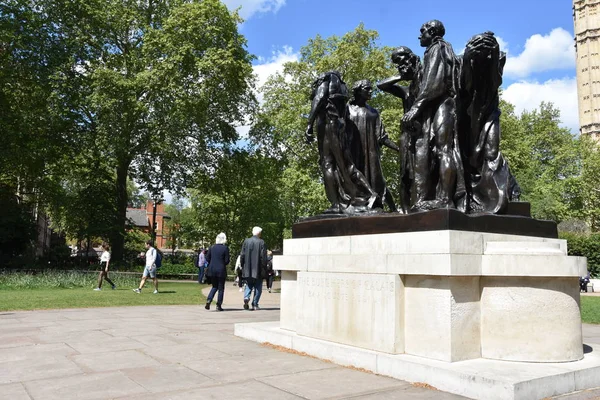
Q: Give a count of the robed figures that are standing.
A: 5